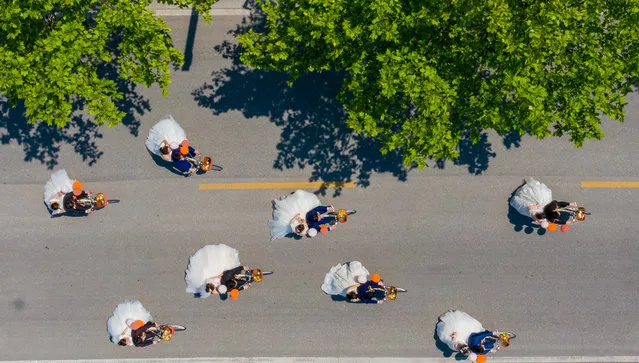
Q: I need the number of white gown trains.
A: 8